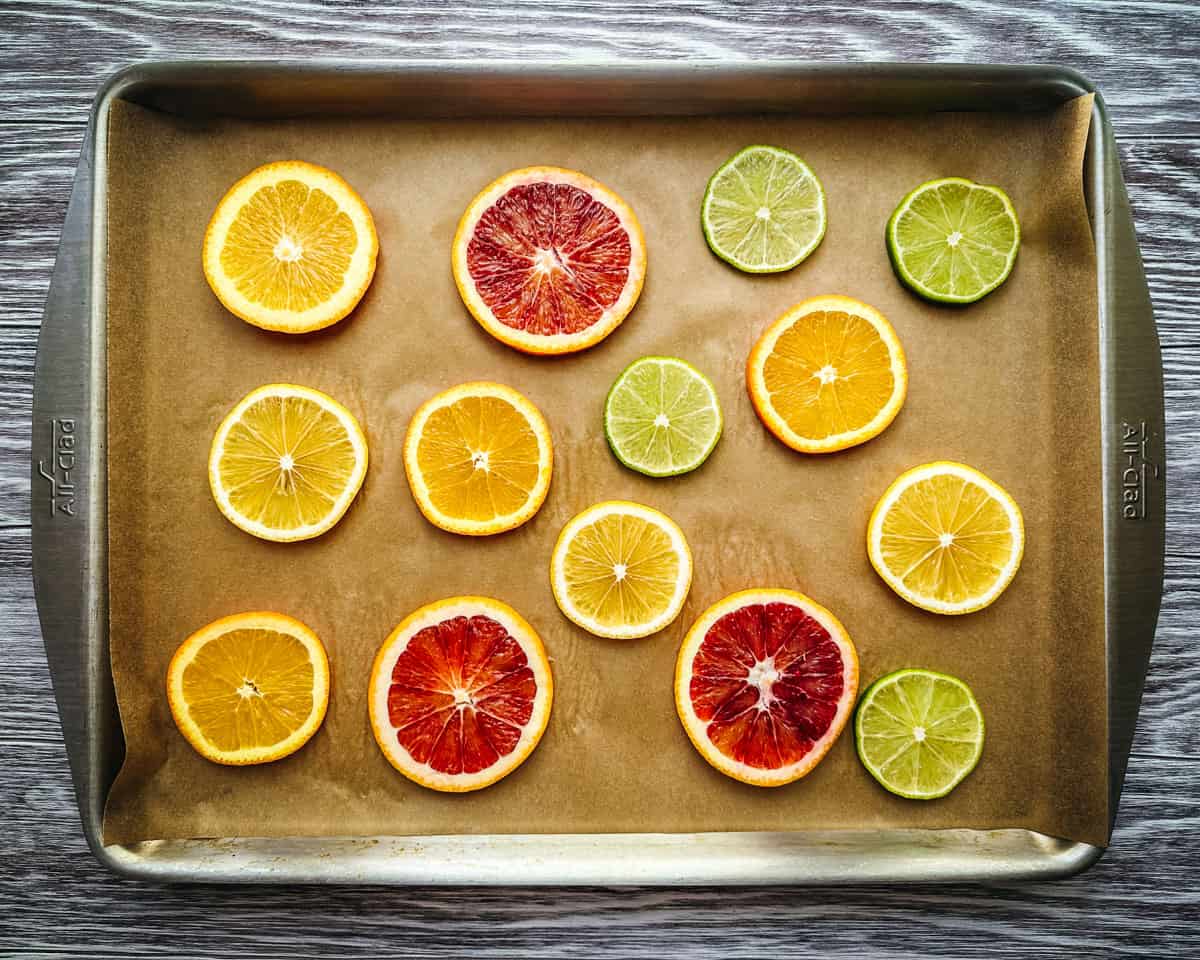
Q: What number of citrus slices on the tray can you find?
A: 14